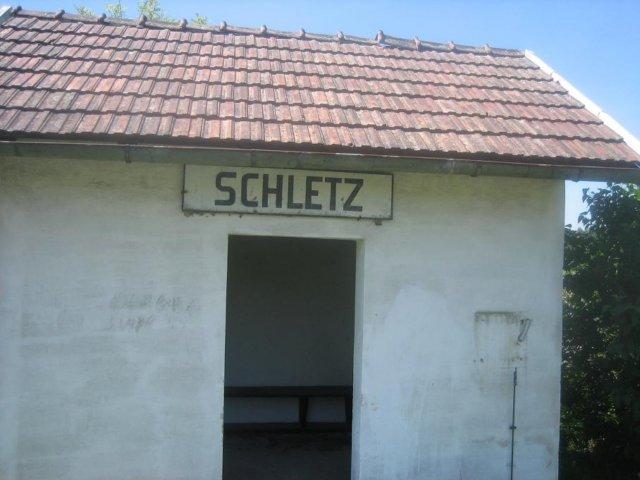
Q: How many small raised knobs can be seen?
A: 13